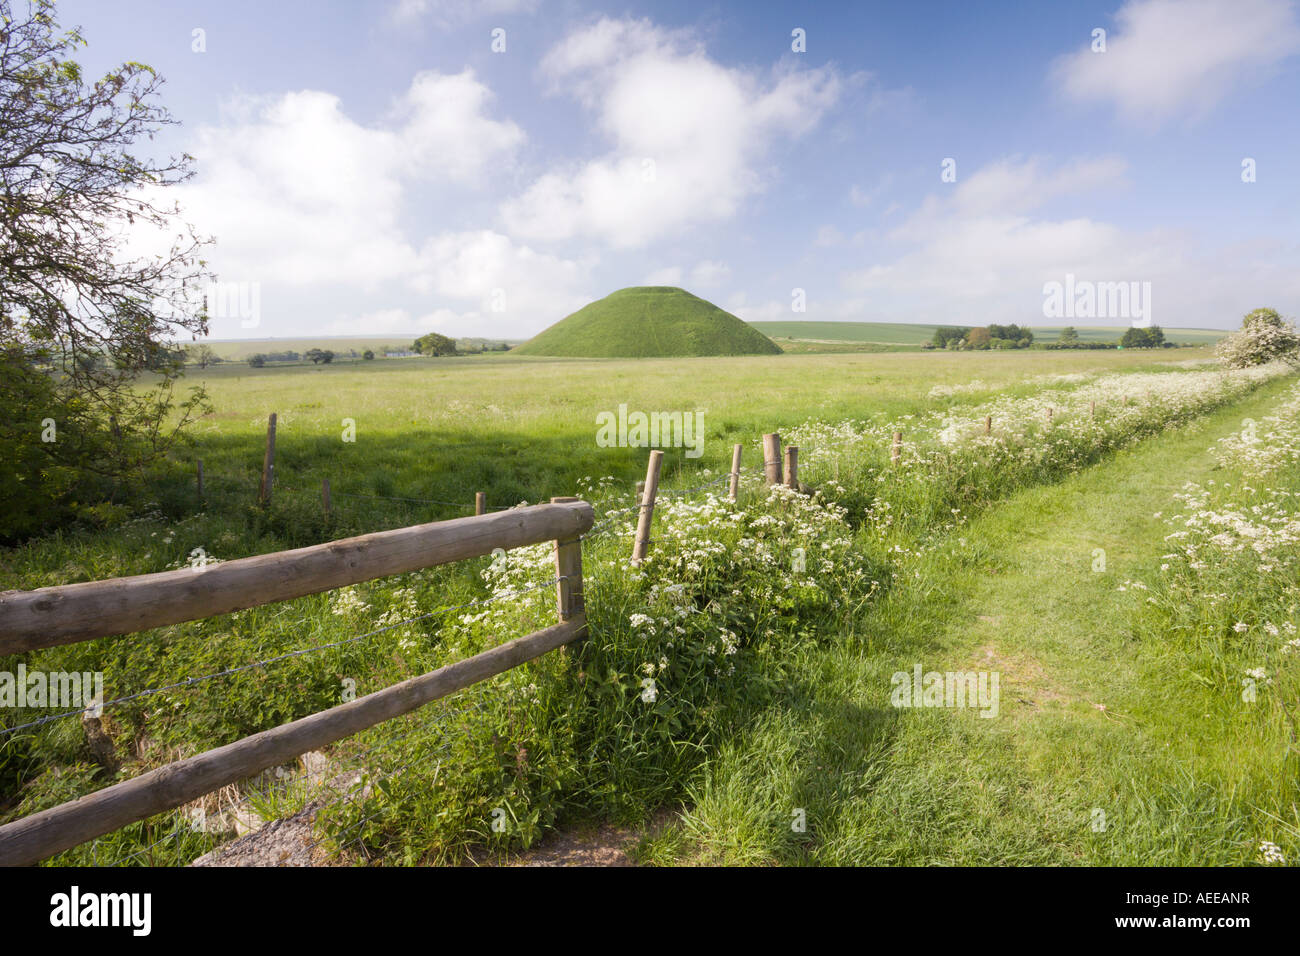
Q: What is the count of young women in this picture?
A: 0